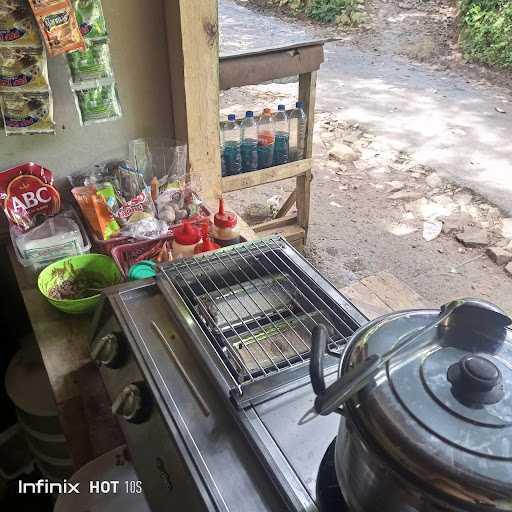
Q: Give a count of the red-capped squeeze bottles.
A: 3